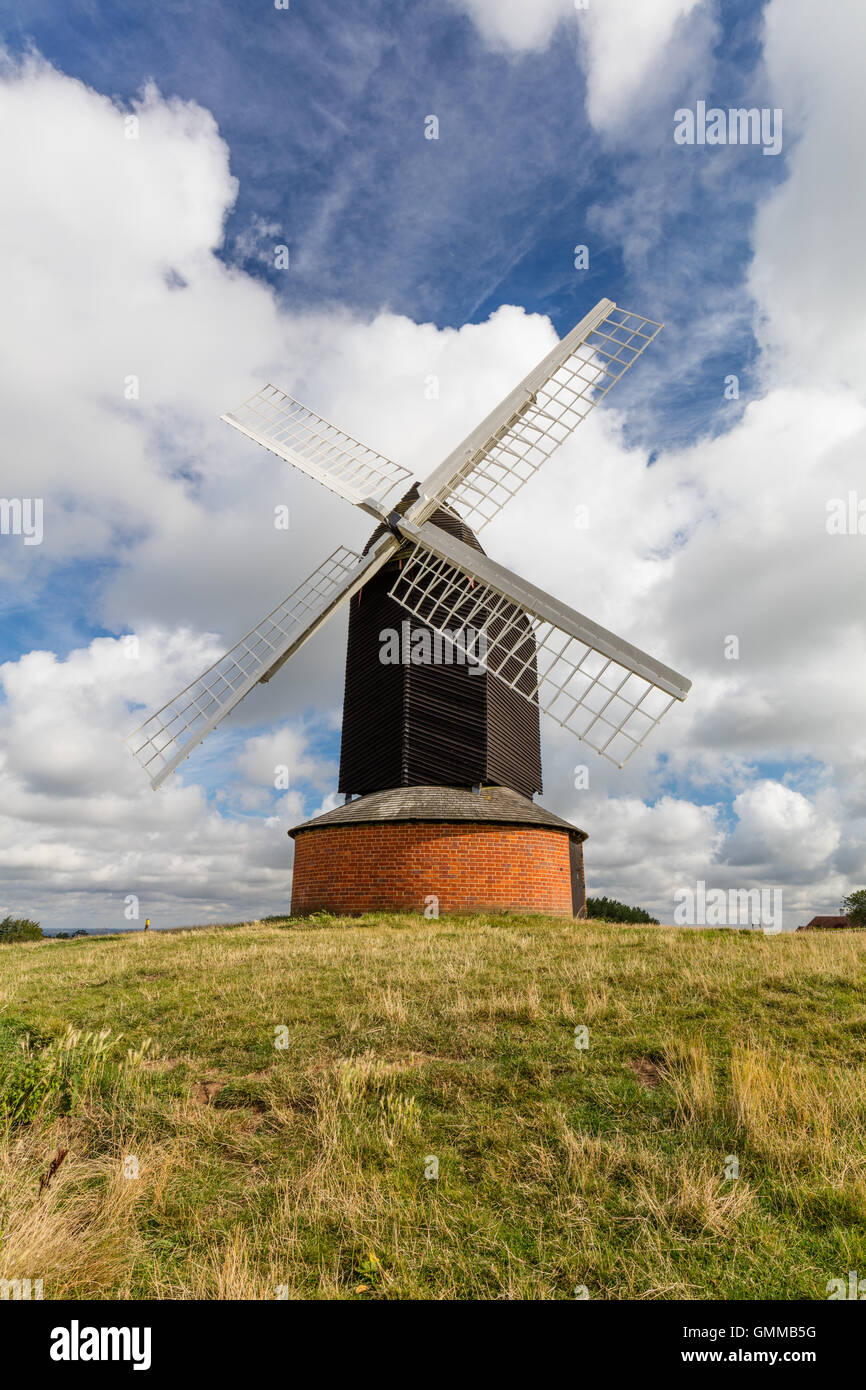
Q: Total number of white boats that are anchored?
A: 0